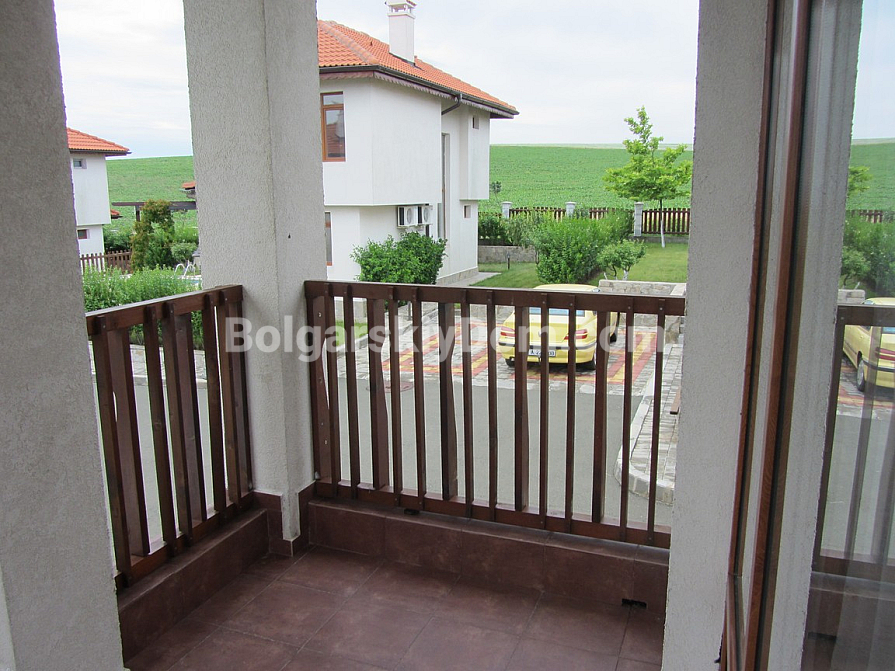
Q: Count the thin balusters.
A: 15